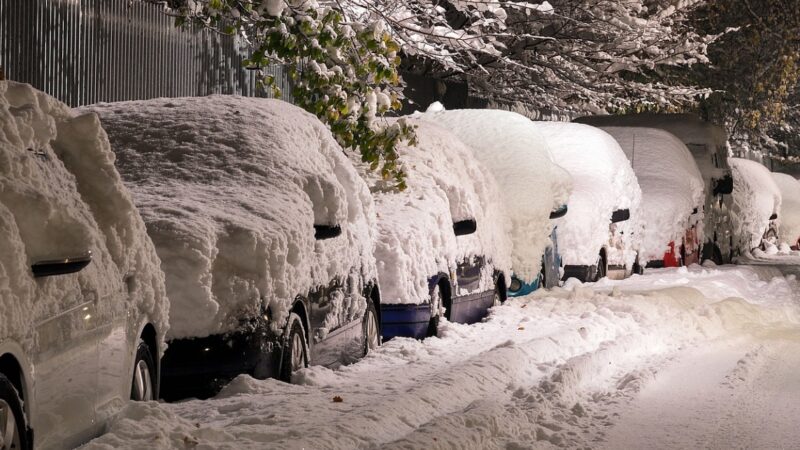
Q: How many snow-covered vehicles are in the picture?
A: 9